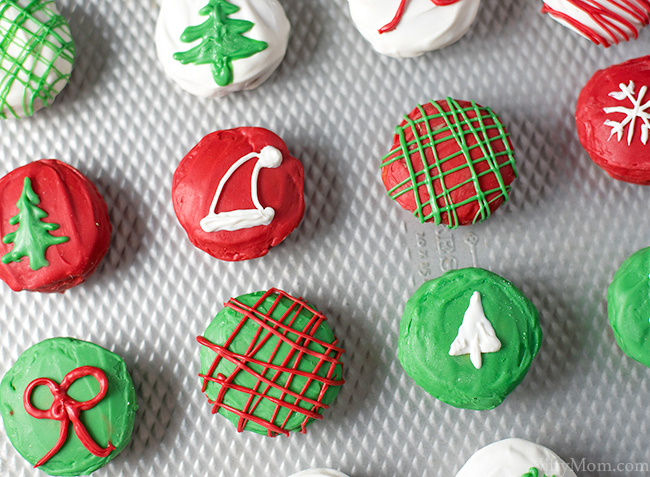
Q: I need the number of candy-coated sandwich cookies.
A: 14